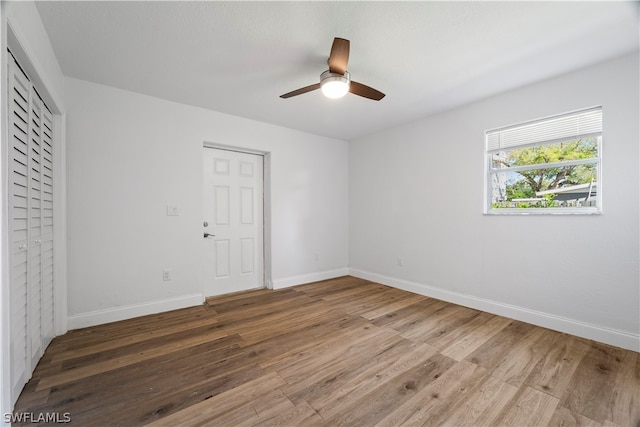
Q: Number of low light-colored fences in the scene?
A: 1